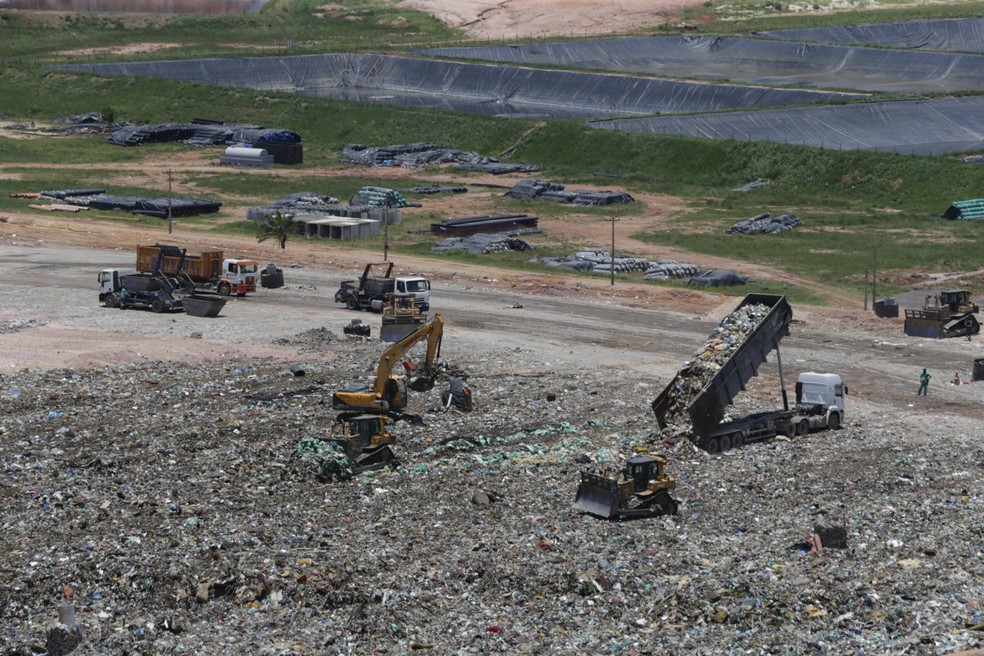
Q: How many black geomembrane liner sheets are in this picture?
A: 4